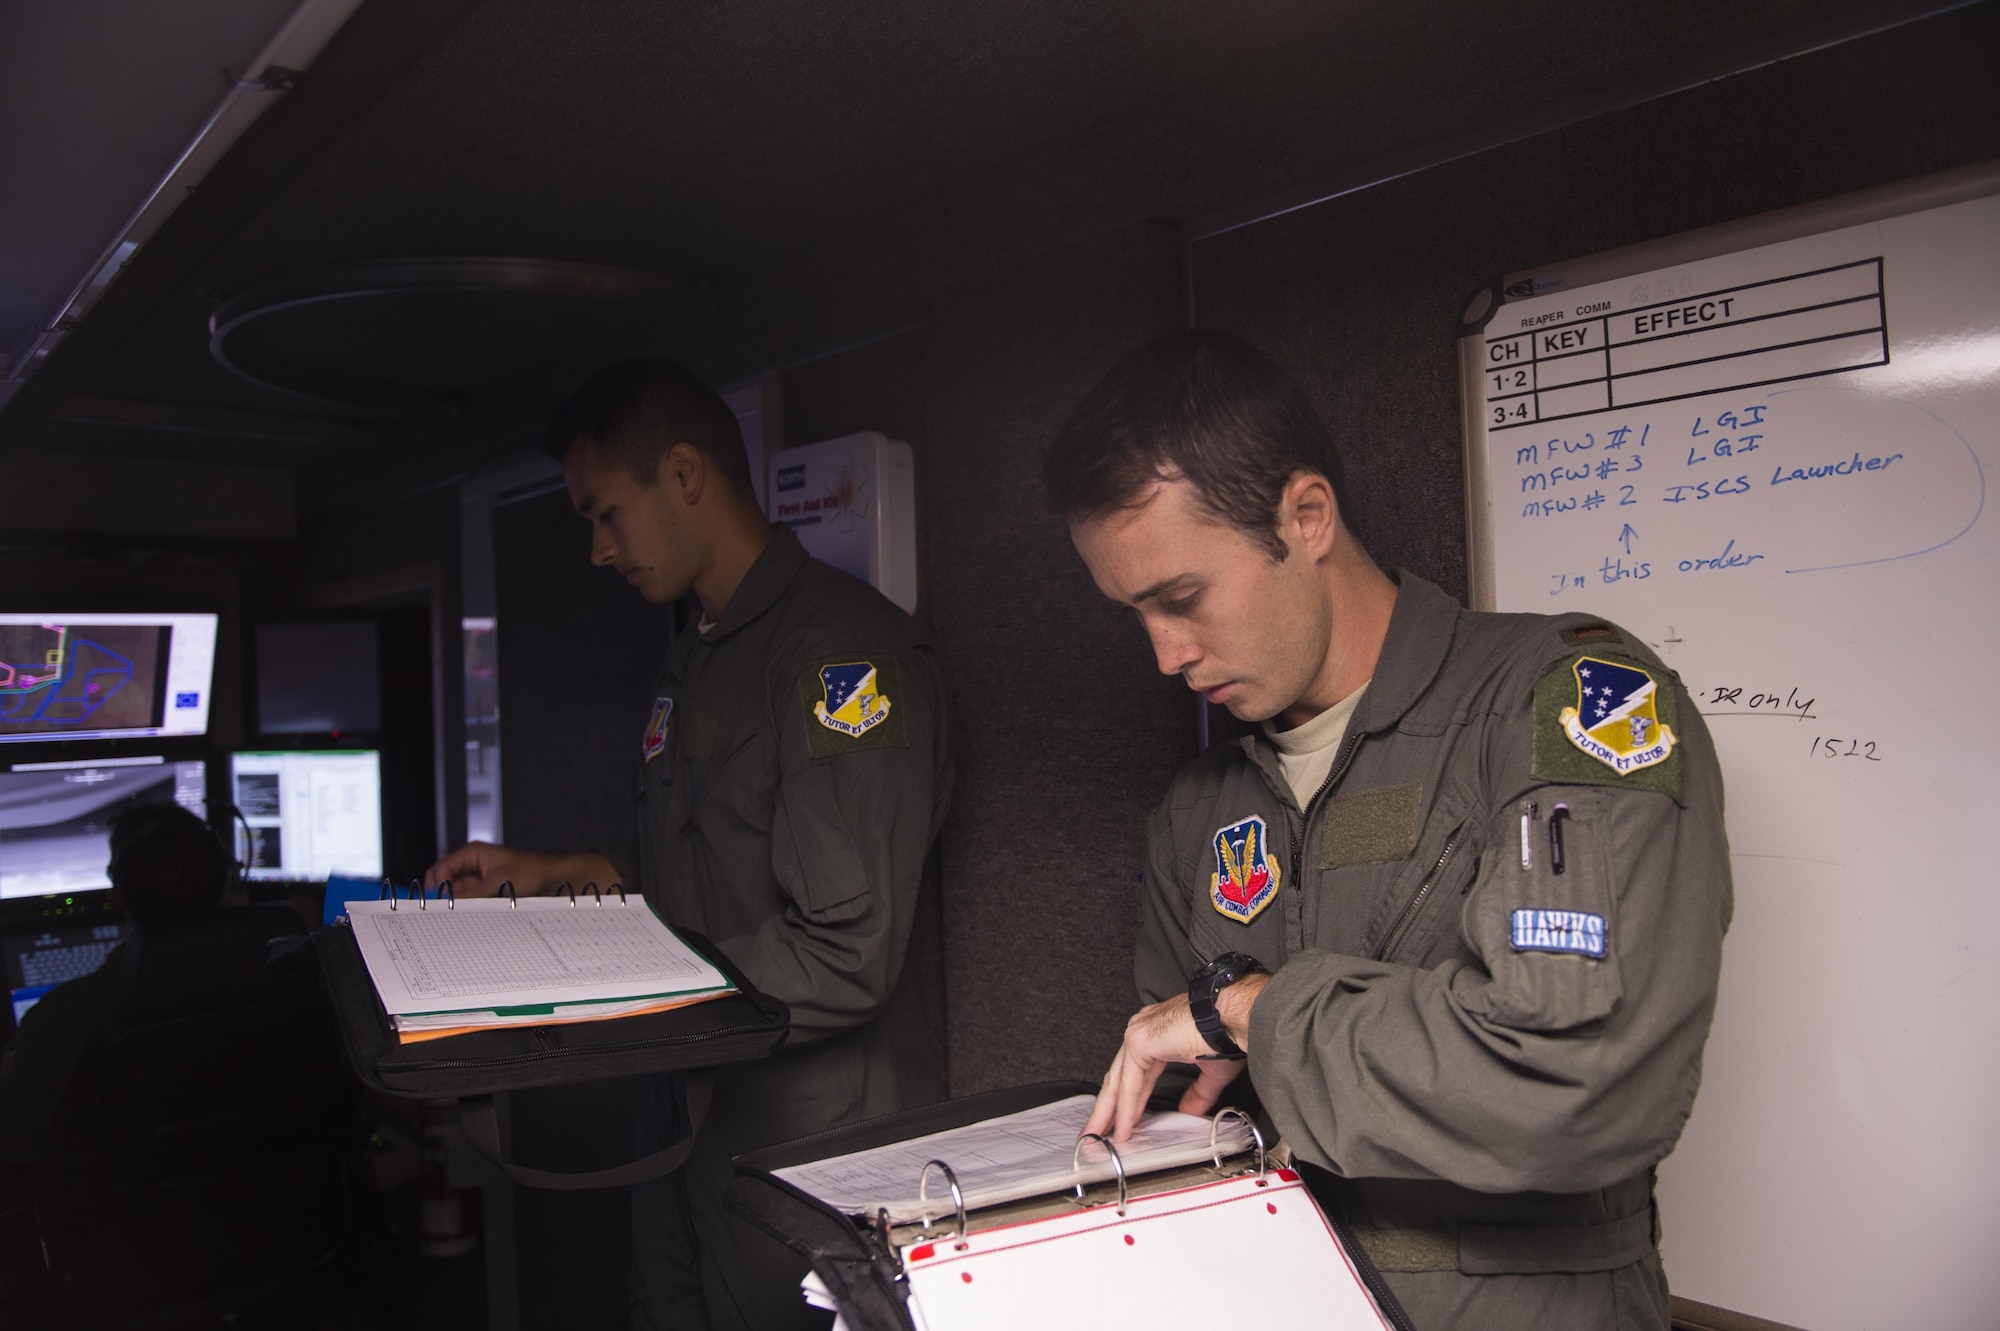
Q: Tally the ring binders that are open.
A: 2